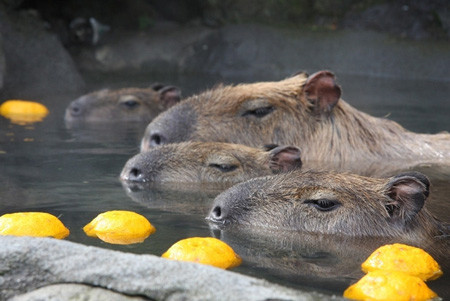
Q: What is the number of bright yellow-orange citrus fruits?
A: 6